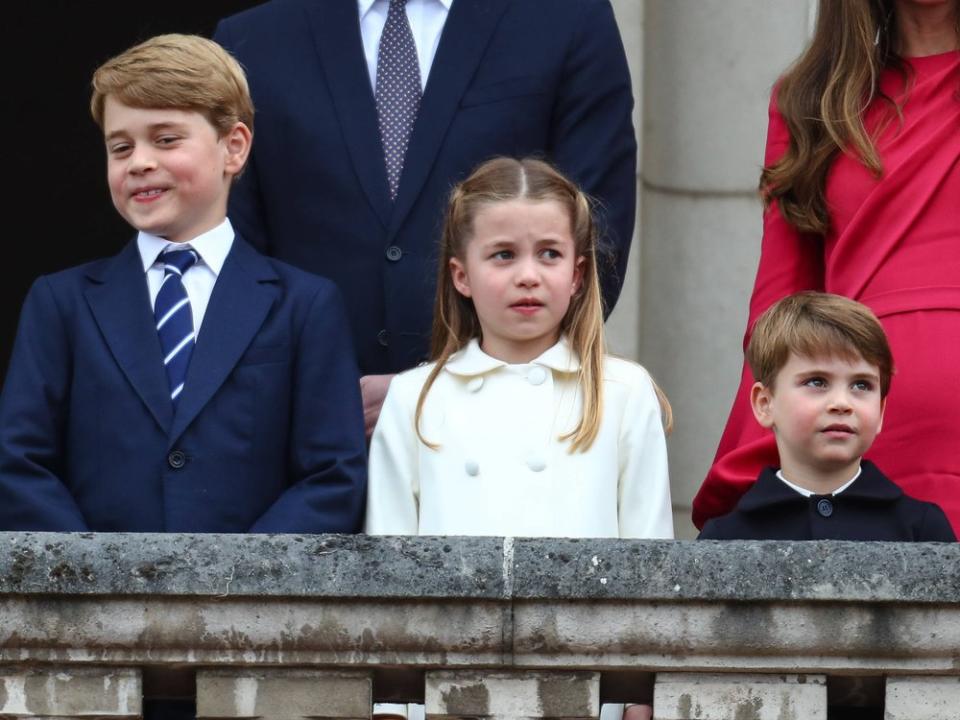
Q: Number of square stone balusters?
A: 5